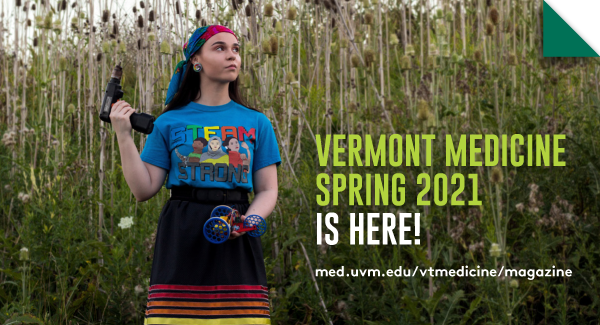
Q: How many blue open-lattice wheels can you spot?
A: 3